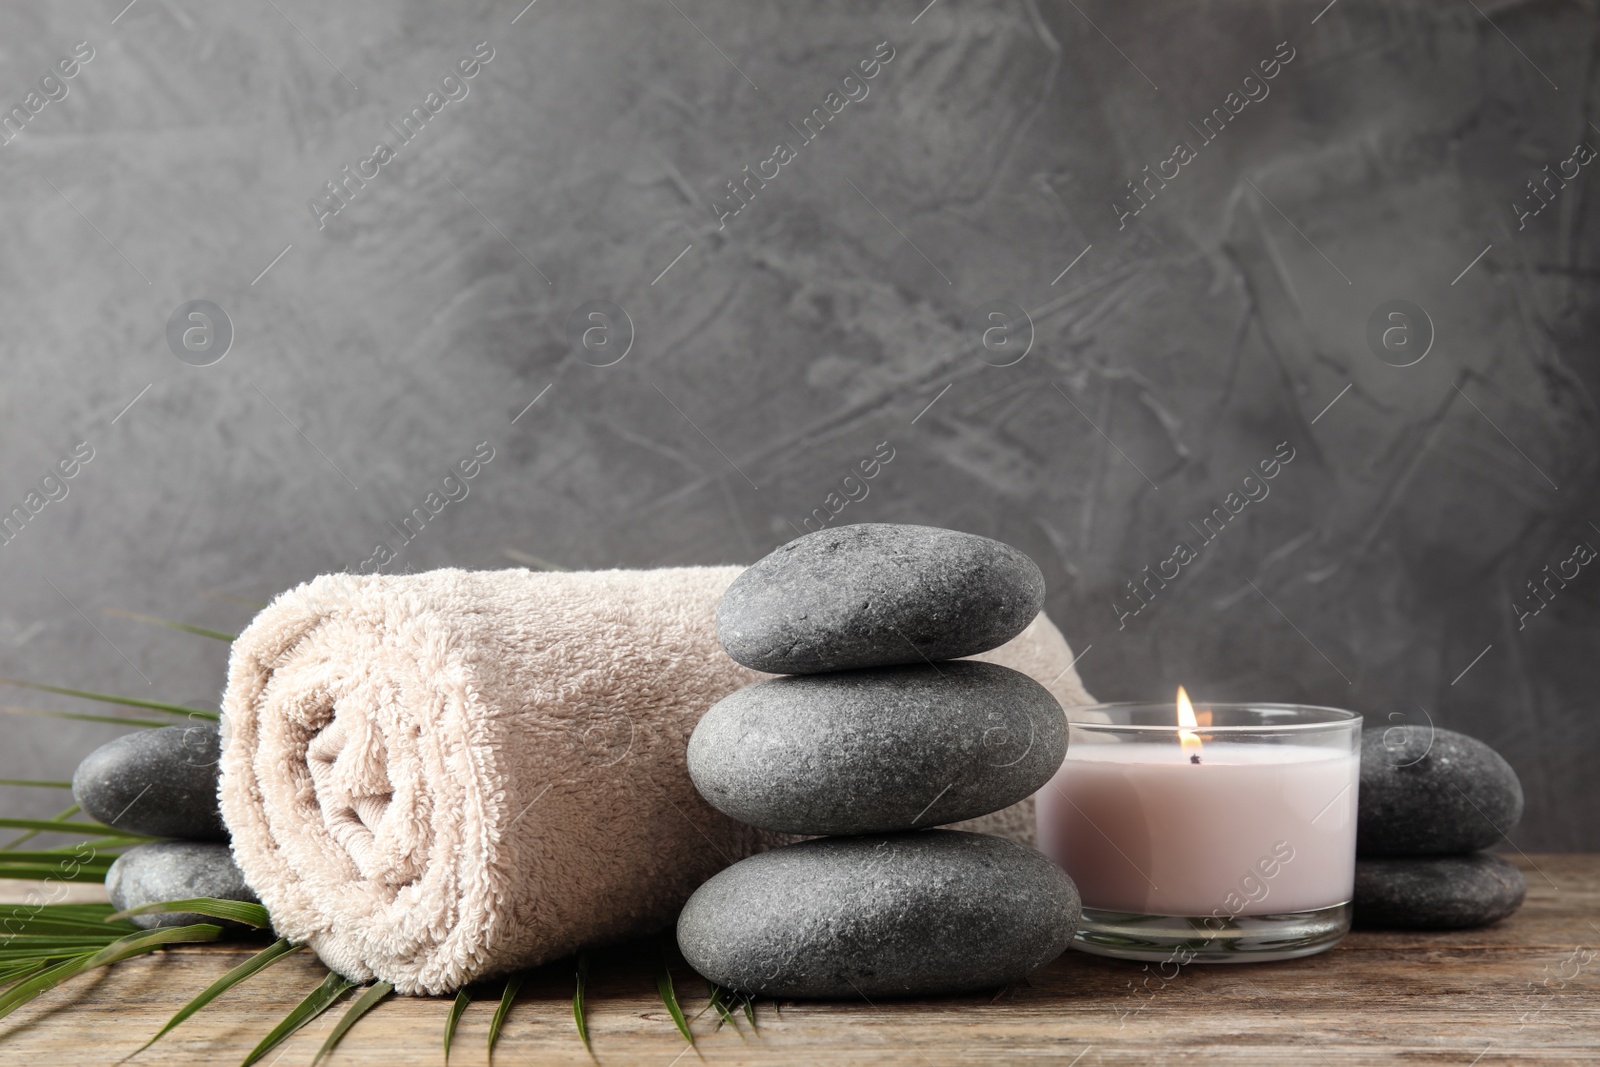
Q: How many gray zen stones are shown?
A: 7